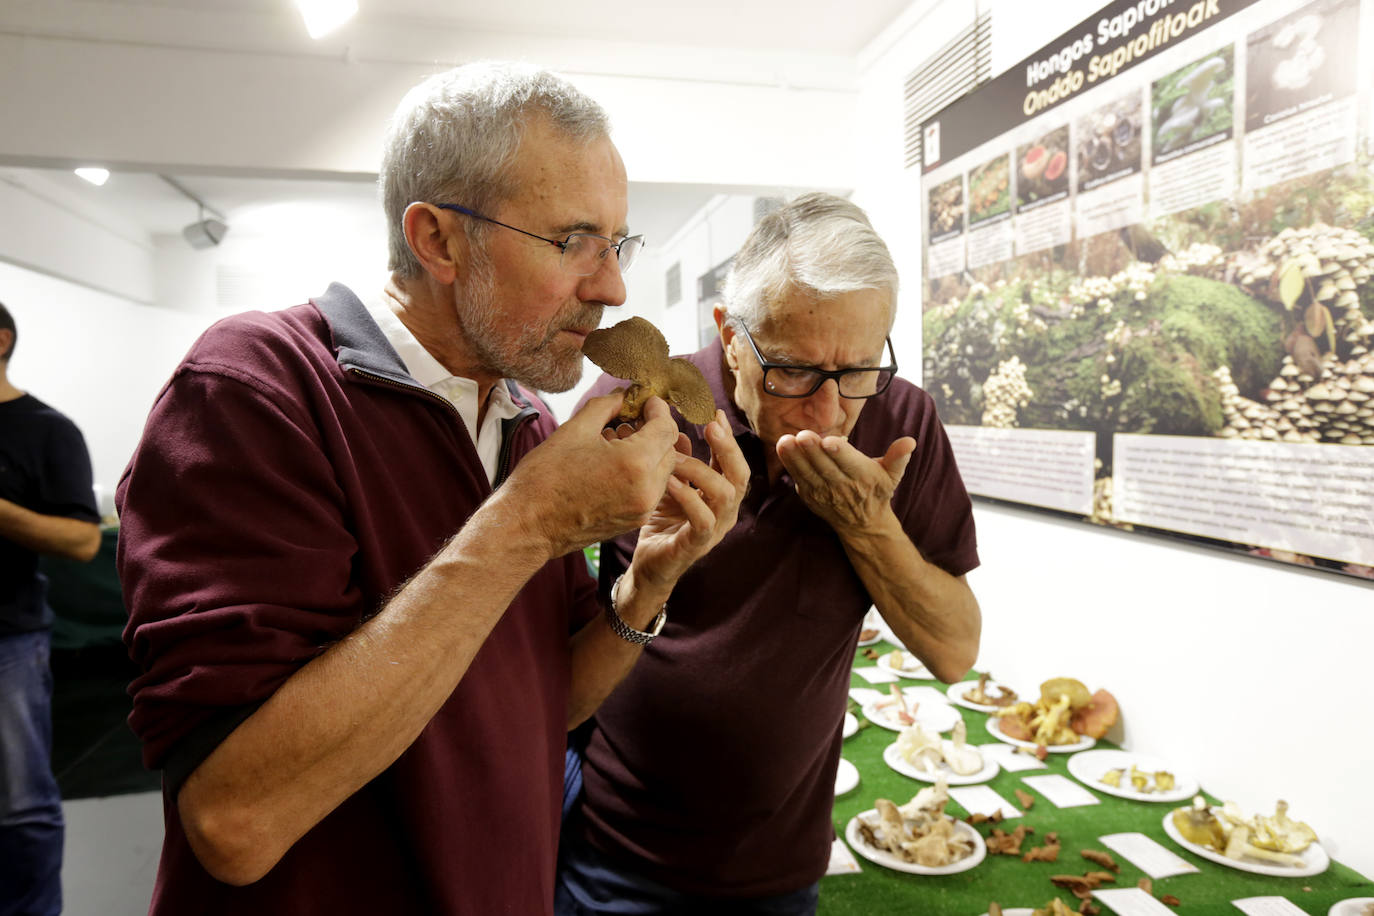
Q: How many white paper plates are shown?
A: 13